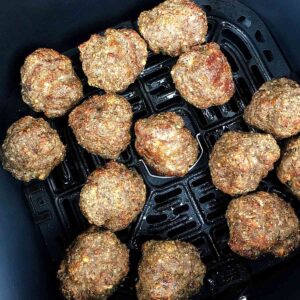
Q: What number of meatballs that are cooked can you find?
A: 14